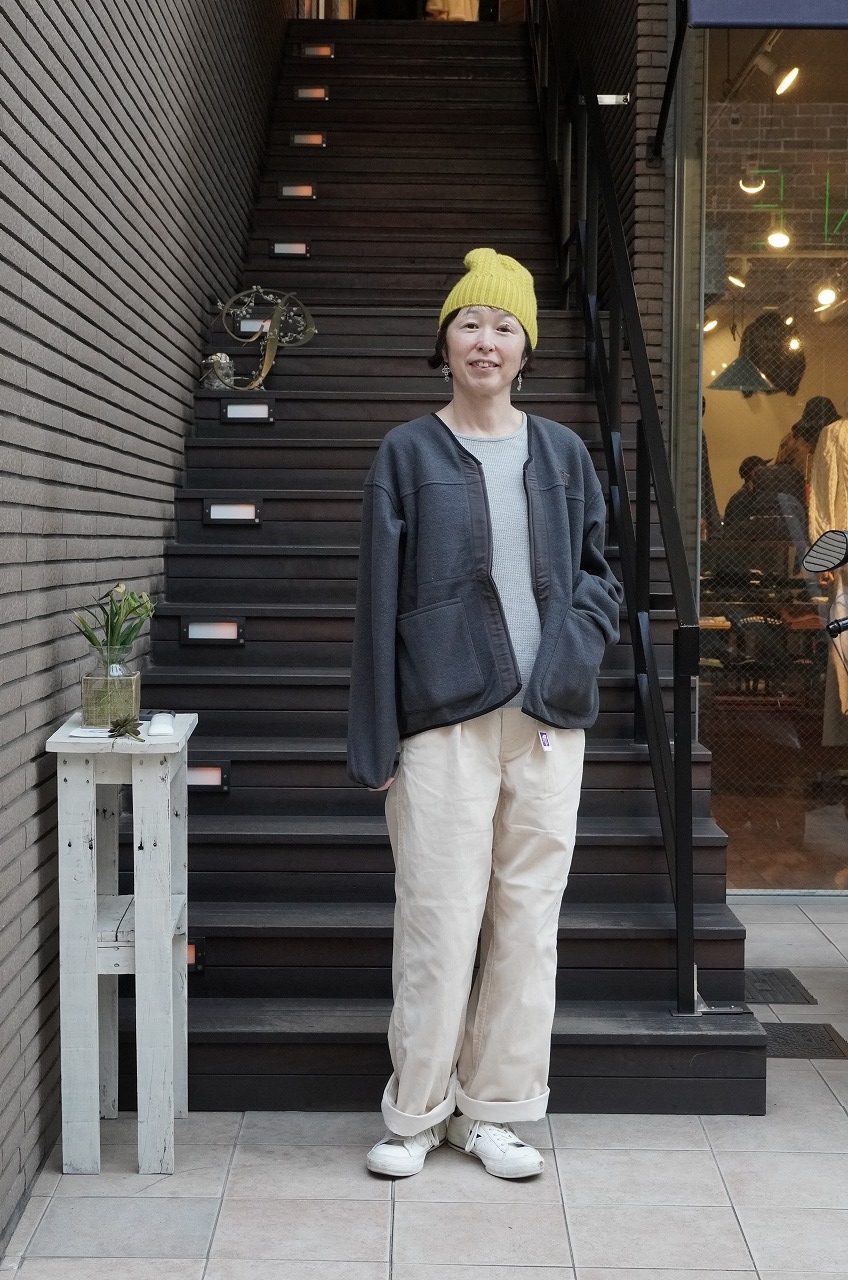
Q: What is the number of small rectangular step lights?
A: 11